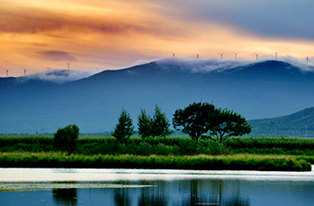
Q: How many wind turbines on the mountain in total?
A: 12